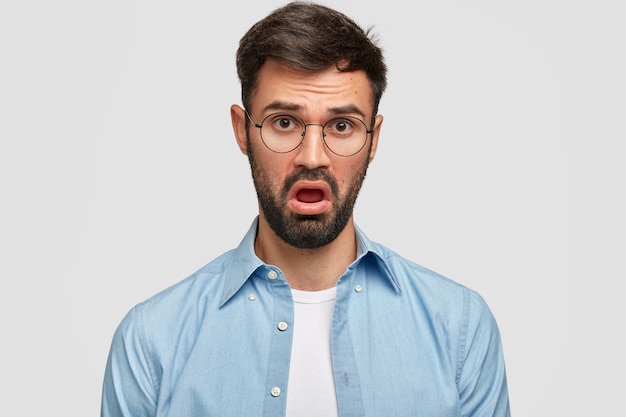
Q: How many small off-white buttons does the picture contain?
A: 5